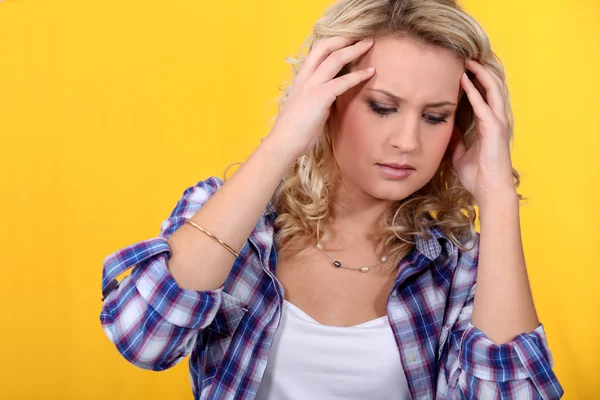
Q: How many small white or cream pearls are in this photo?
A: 3